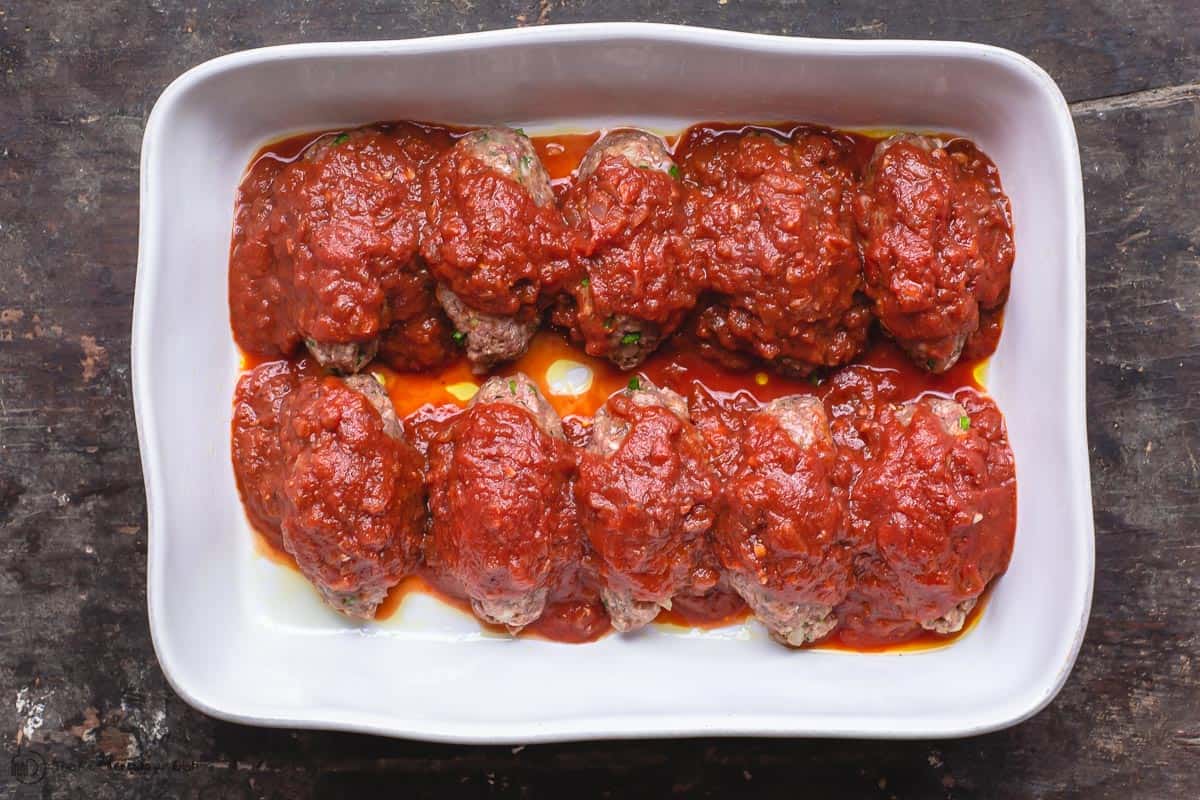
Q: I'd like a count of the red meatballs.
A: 10